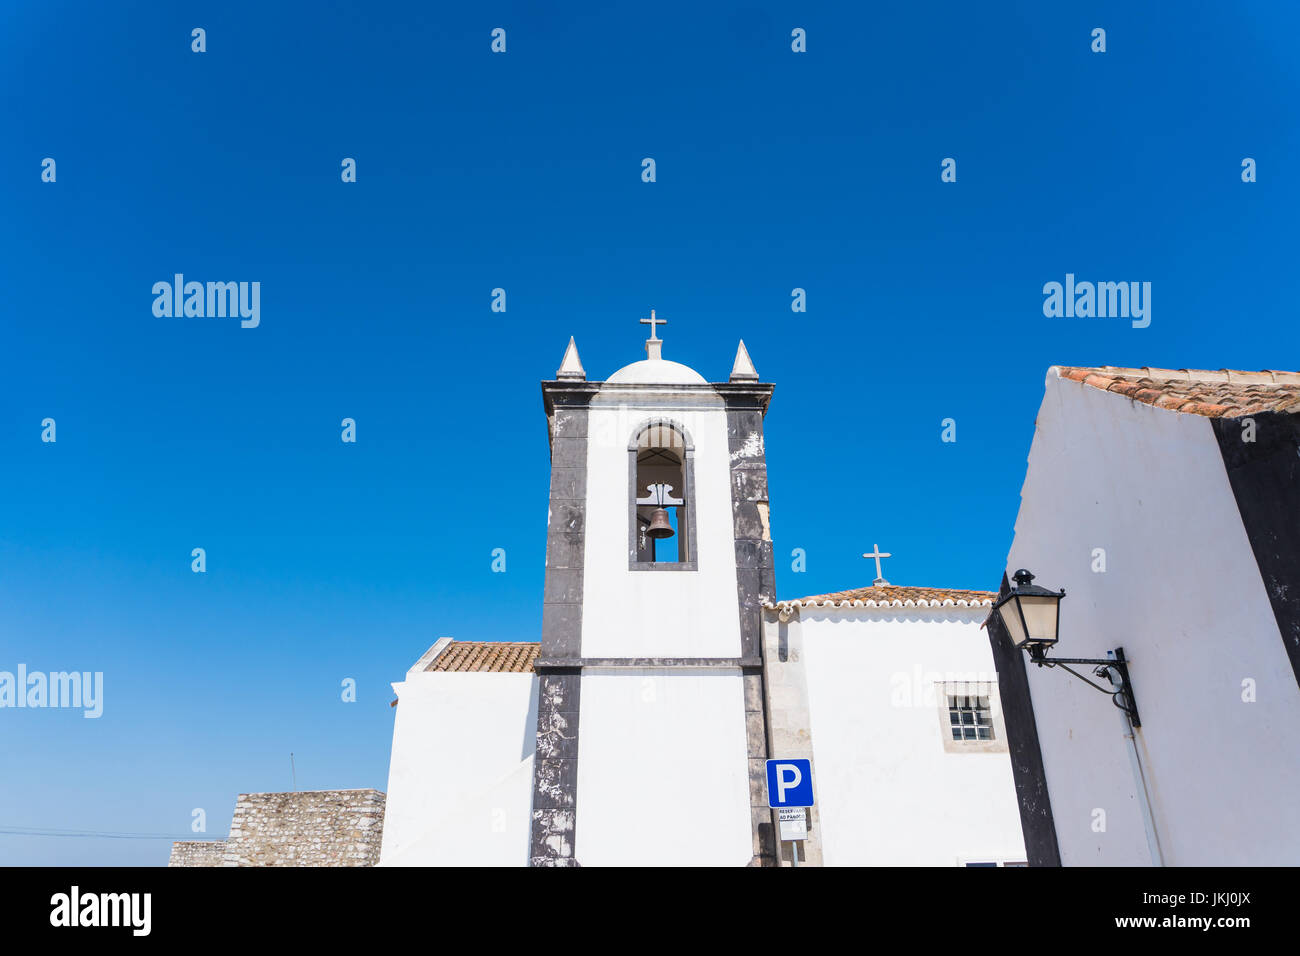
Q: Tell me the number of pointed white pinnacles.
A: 2